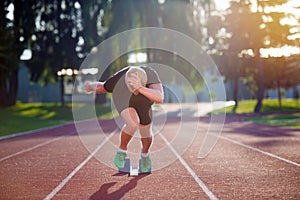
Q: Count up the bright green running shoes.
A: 2